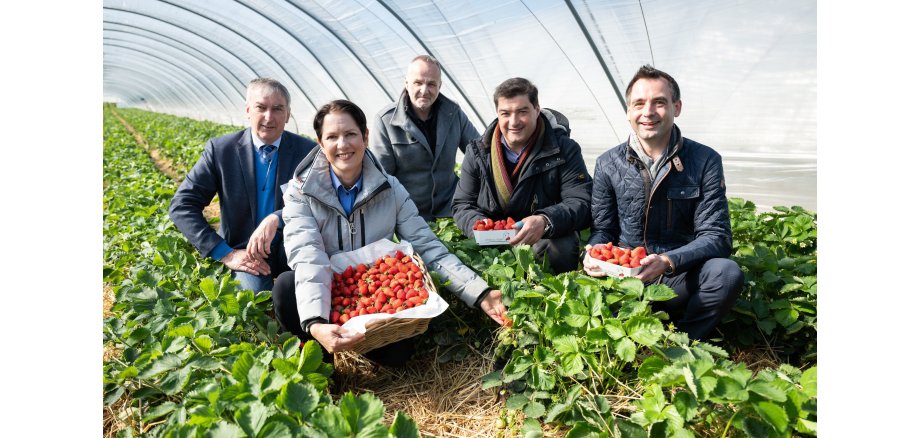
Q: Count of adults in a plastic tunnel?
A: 5